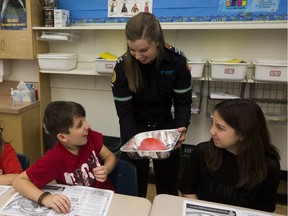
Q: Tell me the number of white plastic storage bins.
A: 5